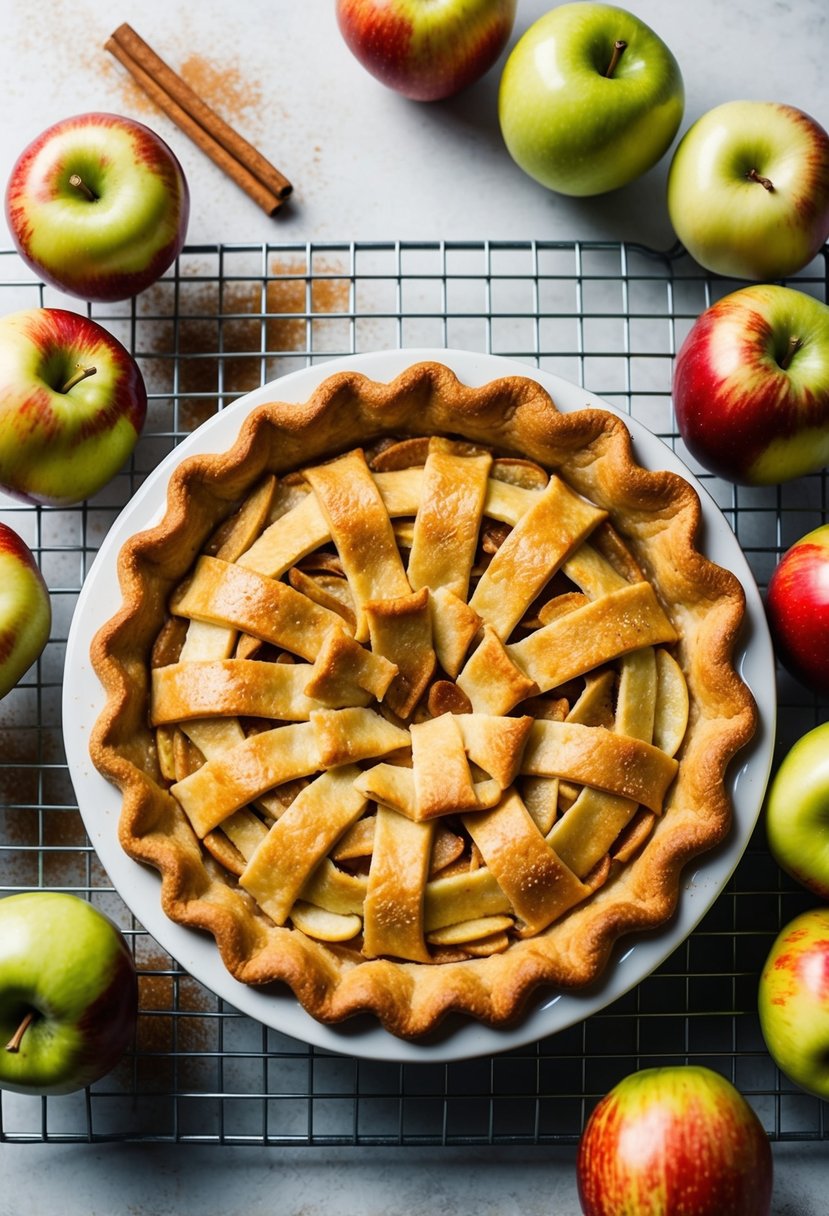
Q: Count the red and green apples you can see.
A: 12